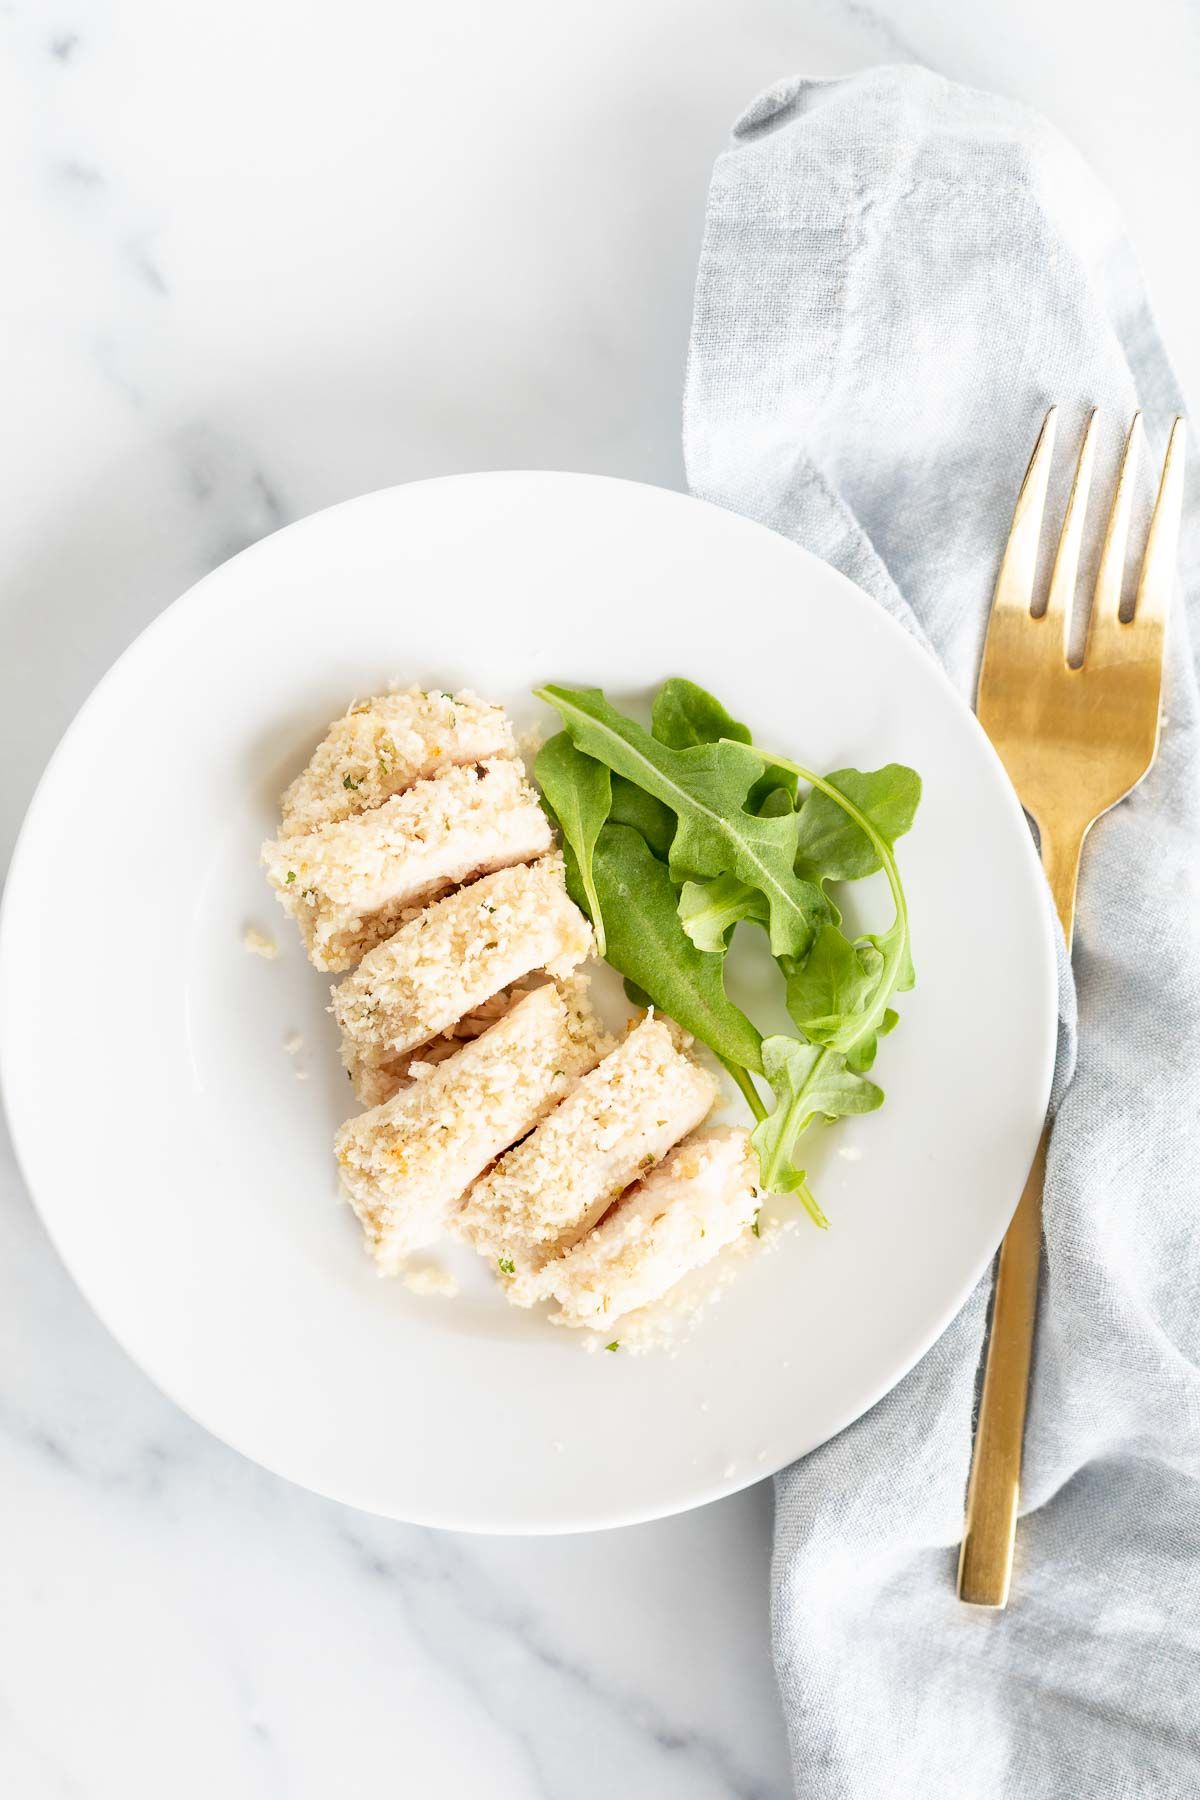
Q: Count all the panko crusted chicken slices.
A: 6